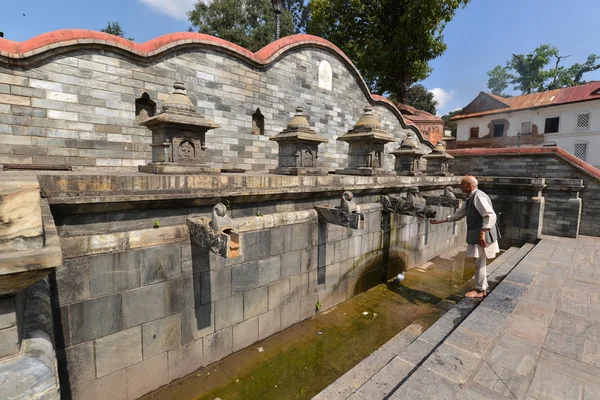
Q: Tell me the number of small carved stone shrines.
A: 5